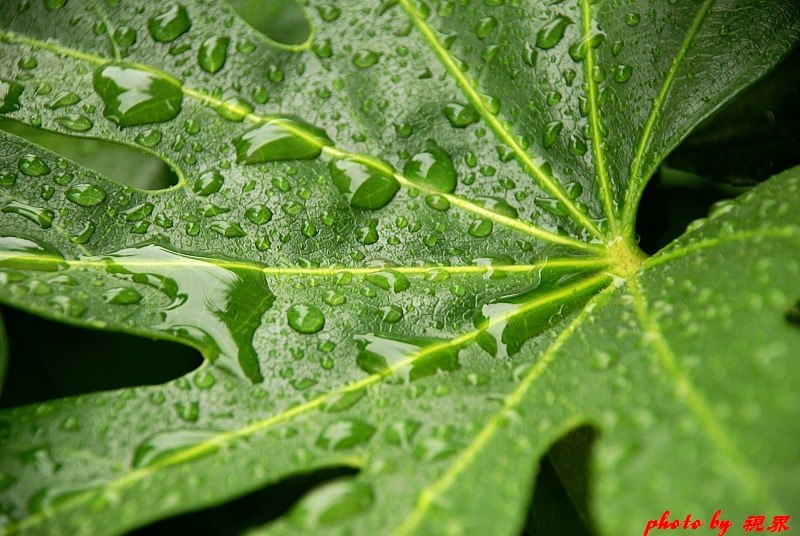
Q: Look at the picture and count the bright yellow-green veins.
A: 9